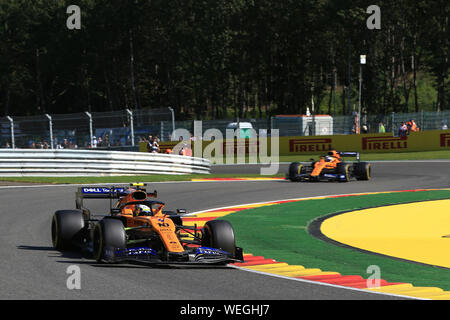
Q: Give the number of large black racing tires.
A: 6